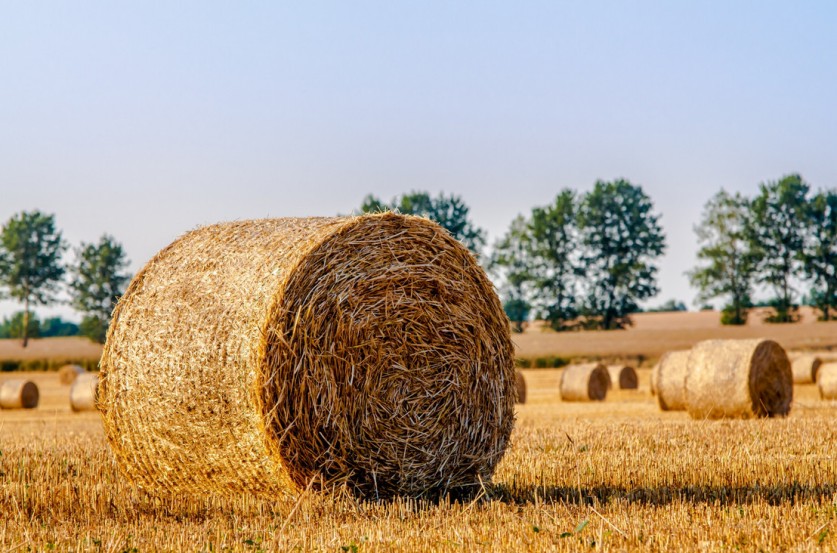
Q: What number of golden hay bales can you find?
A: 12